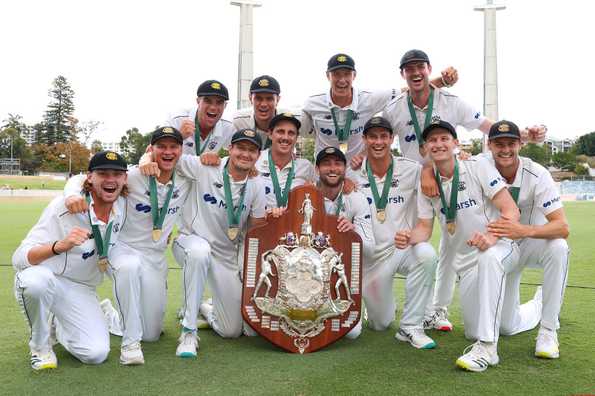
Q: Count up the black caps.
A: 12